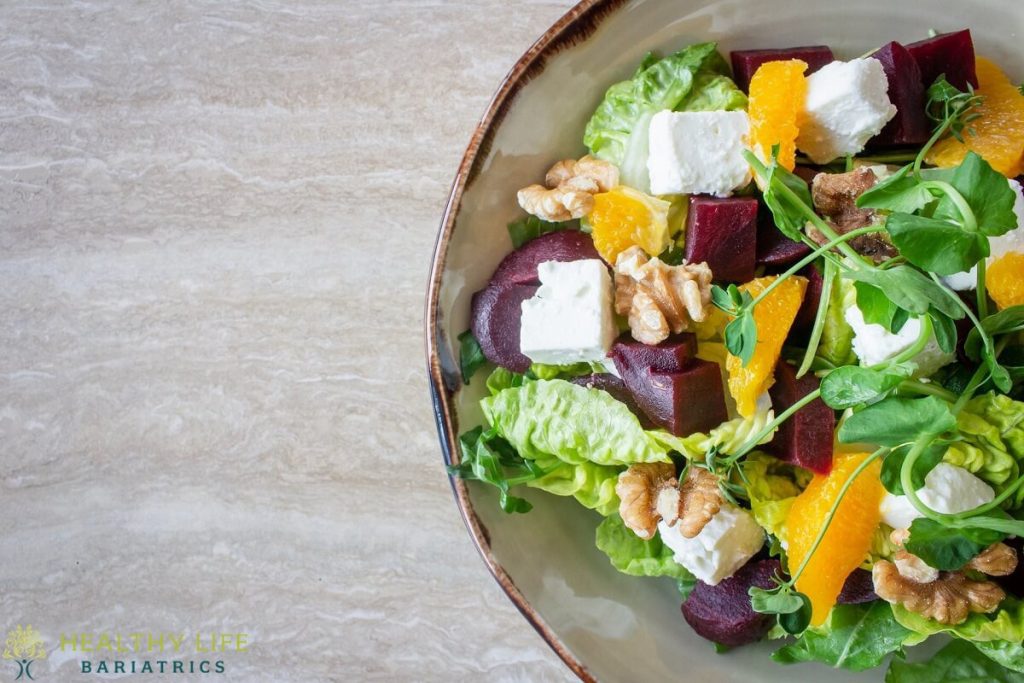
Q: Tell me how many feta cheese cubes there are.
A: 7